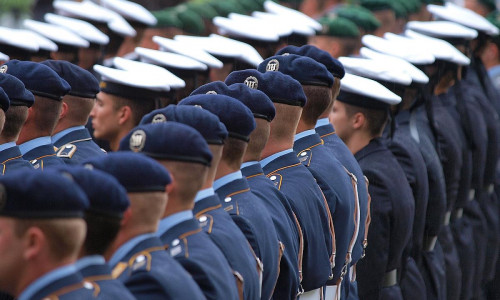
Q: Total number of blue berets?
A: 14